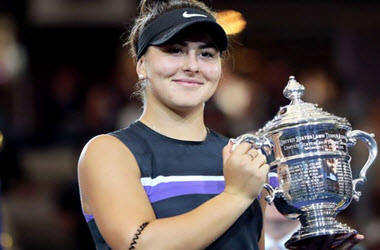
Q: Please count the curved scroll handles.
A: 2